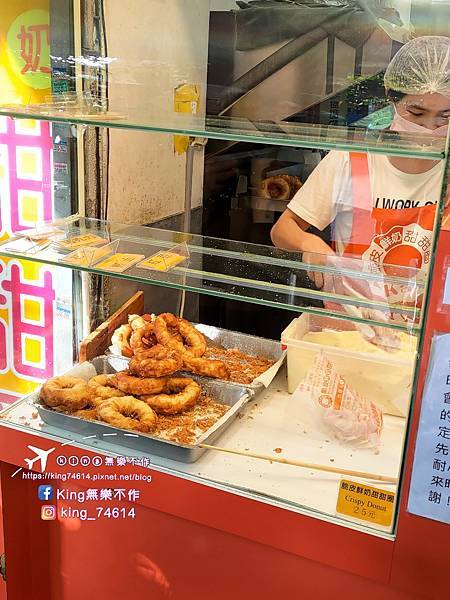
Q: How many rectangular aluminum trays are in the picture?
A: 2